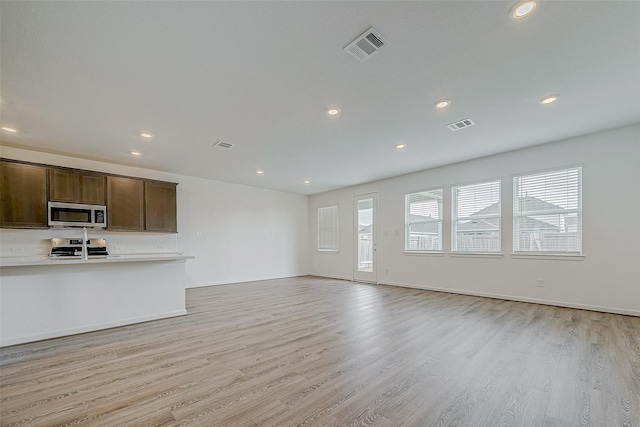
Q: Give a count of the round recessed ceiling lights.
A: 10